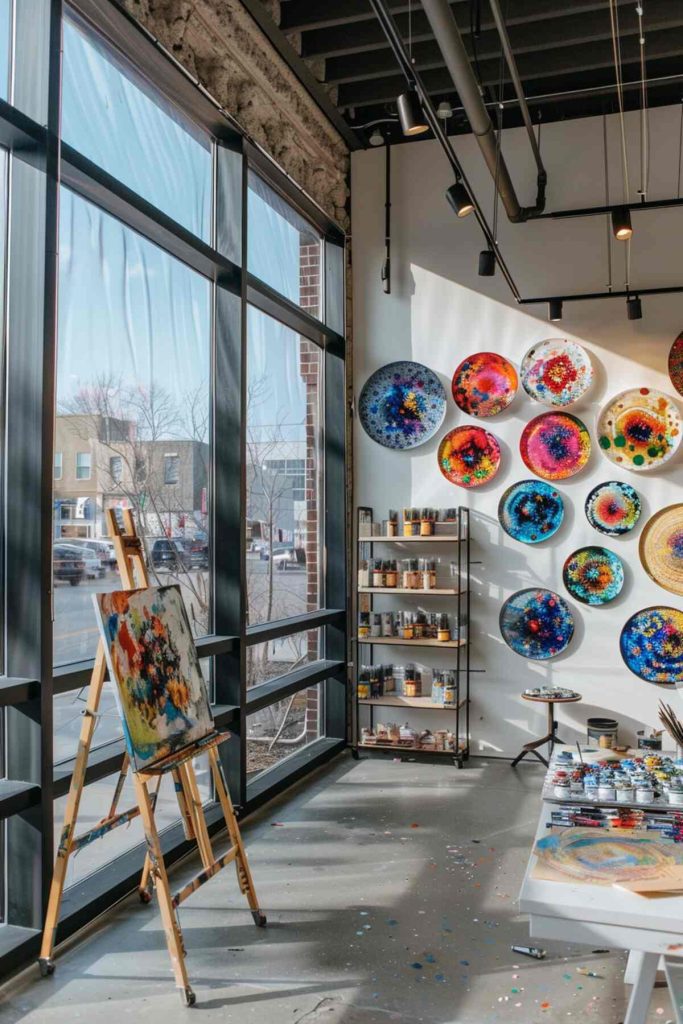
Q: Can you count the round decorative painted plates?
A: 13